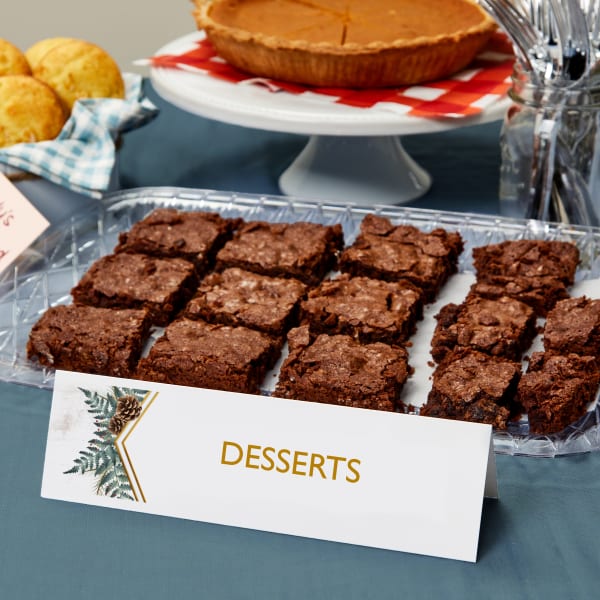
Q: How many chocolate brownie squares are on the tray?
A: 14